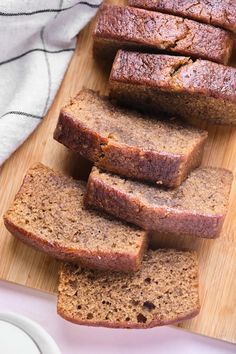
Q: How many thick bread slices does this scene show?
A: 7